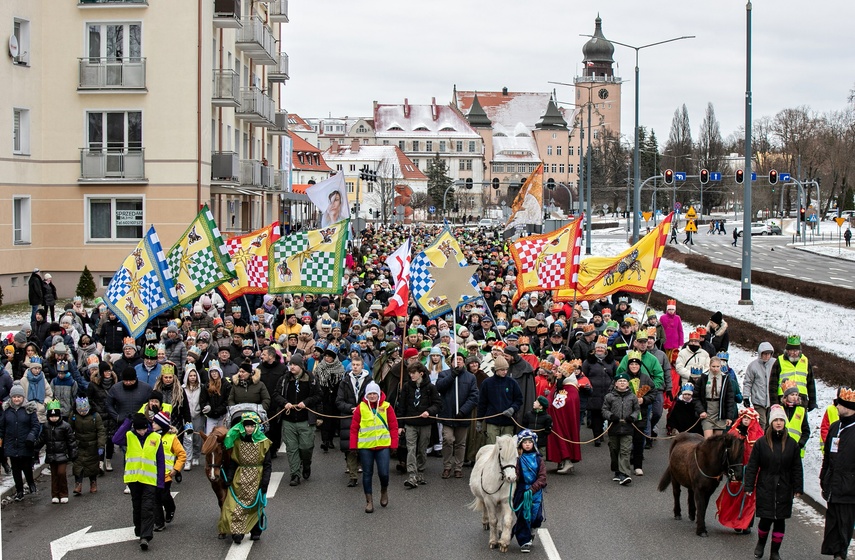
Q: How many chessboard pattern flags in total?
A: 6